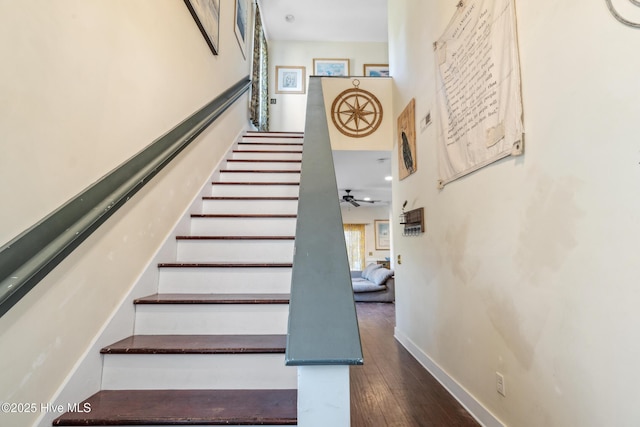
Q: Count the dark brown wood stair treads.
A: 14